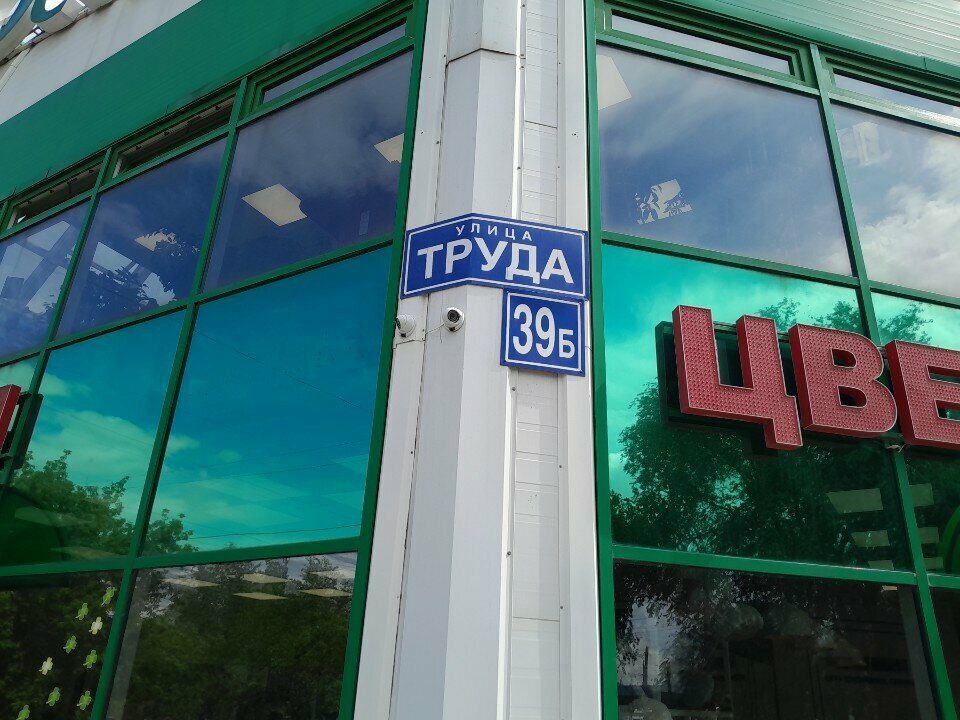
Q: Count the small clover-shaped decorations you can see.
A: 9